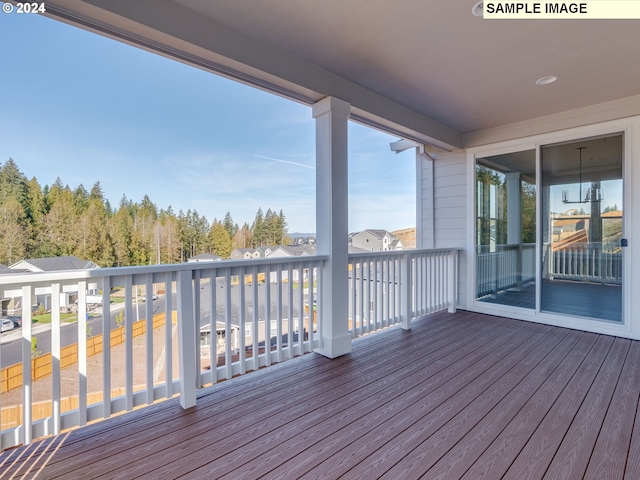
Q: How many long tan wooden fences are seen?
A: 2